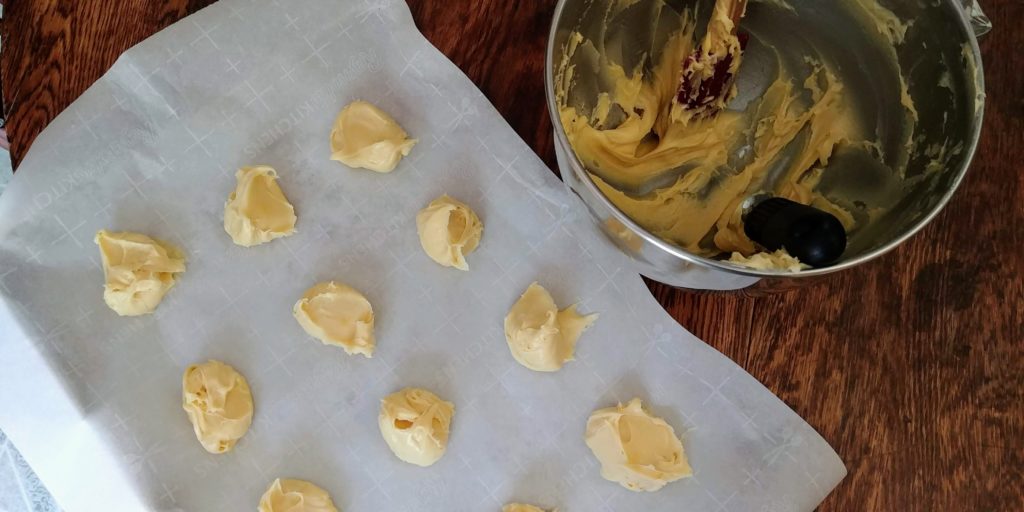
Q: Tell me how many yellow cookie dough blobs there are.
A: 11